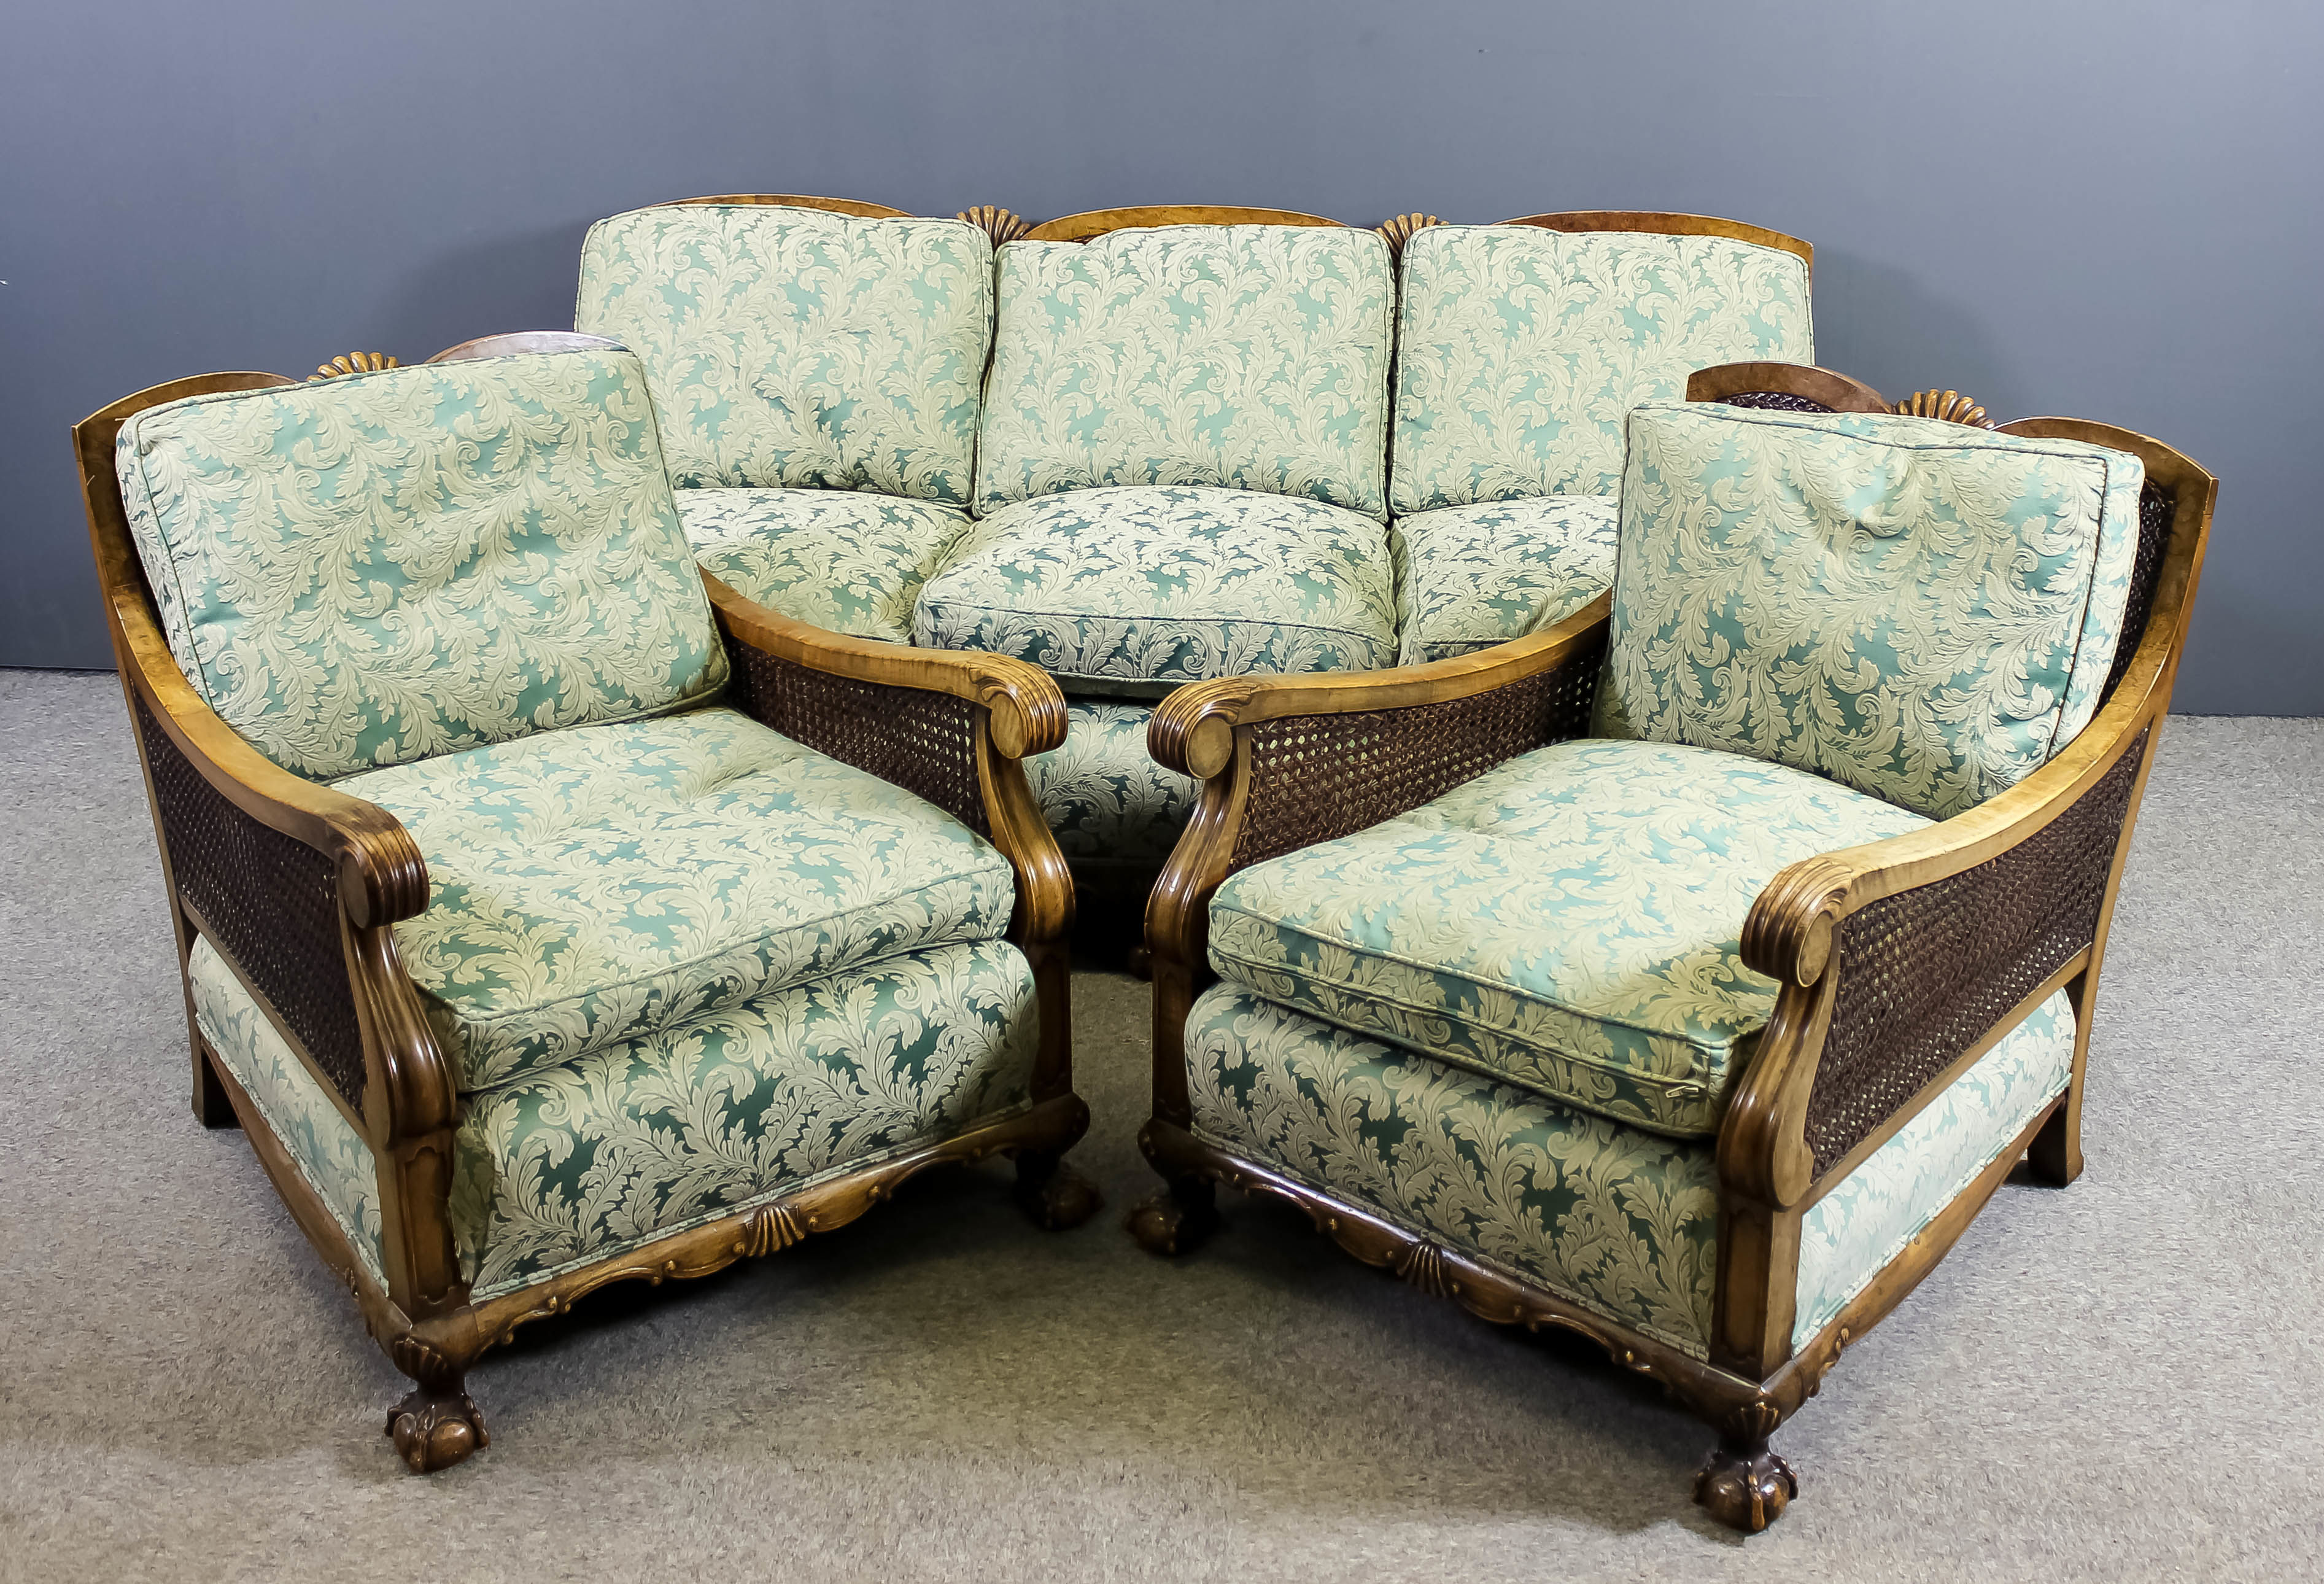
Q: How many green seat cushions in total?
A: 5